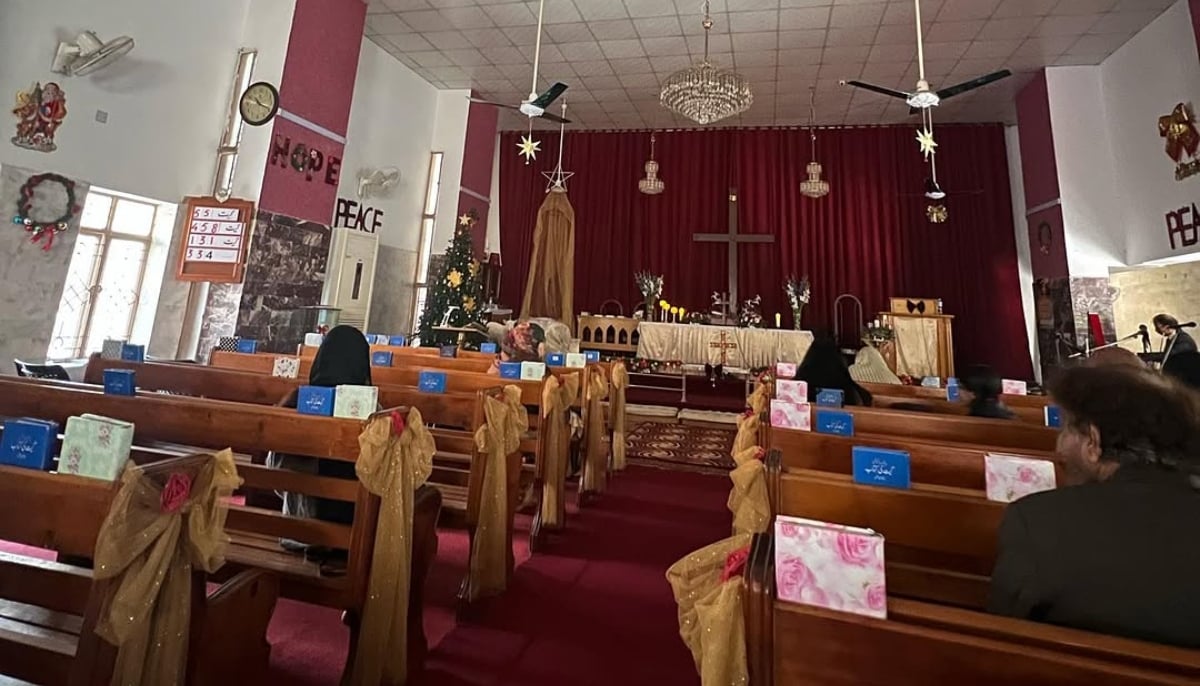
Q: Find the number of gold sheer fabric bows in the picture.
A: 10